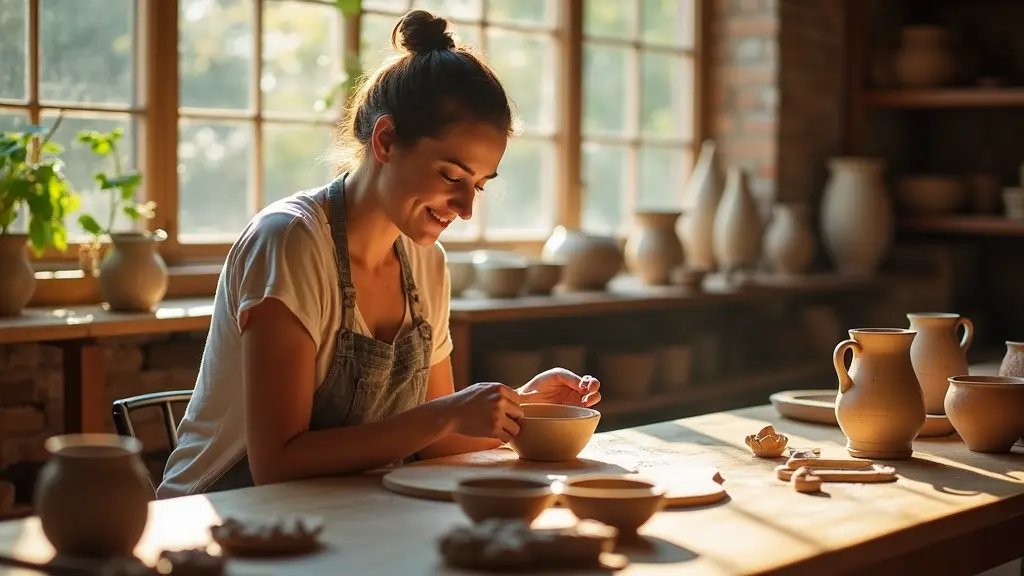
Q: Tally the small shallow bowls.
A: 2